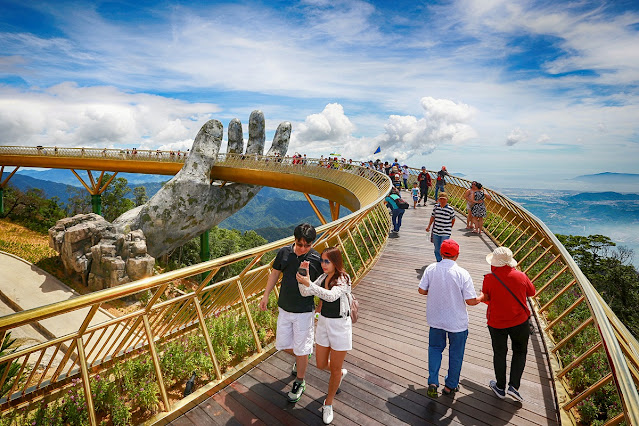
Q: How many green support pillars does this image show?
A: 3